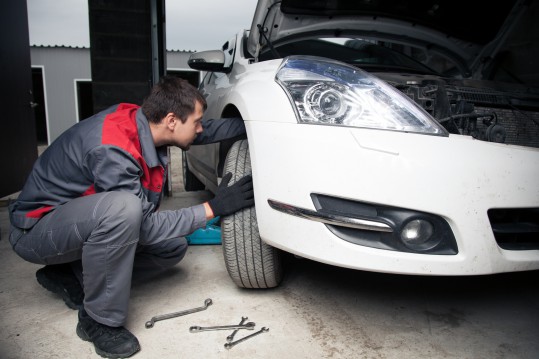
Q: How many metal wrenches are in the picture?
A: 4